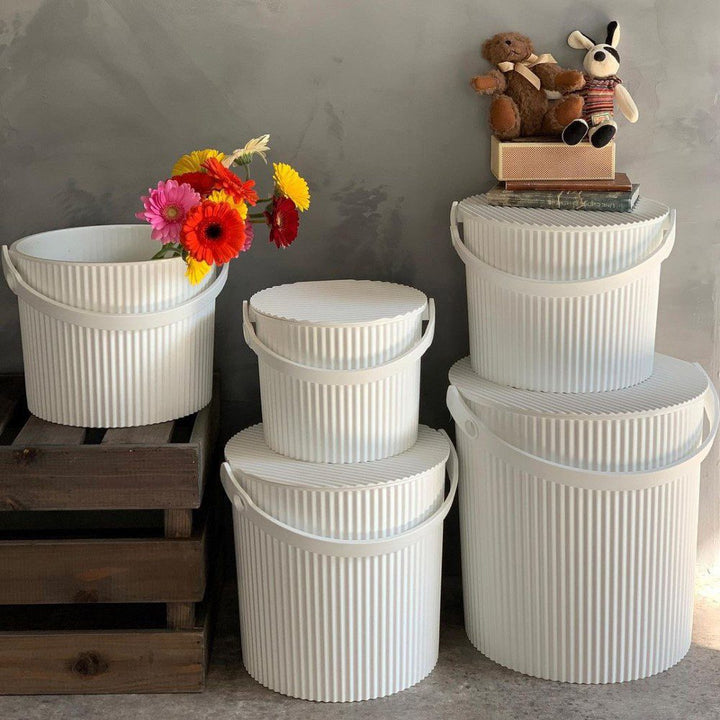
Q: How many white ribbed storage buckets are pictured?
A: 5